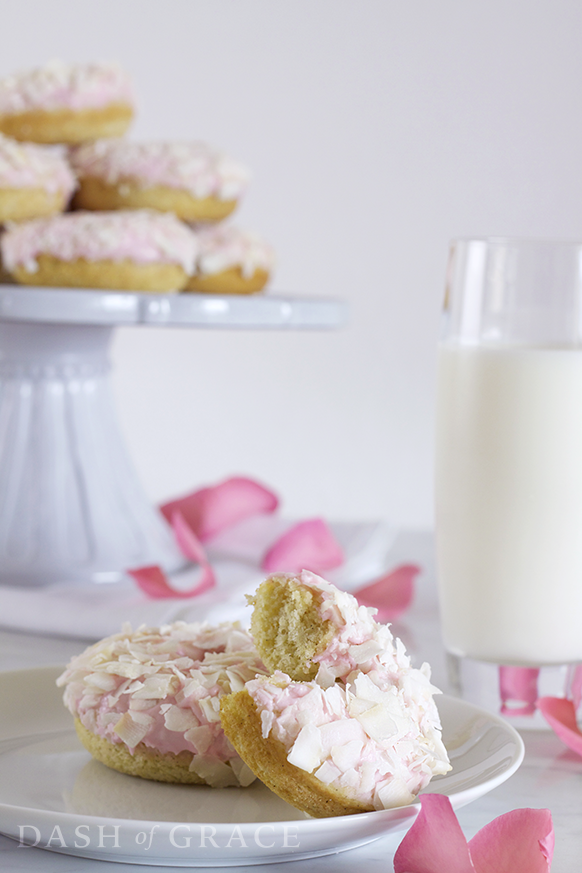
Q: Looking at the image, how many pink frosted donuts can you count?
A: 7